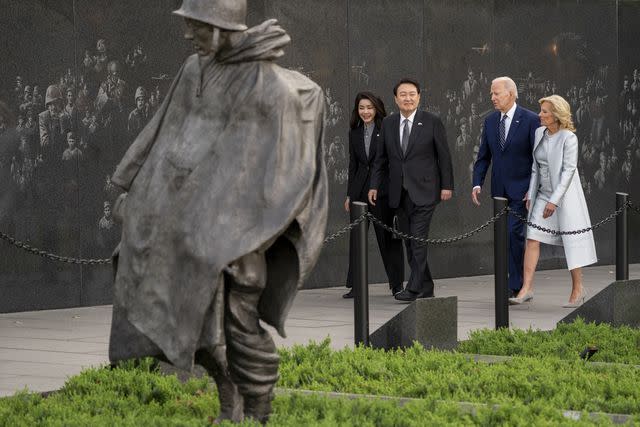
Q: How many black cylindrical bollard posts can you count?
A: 3